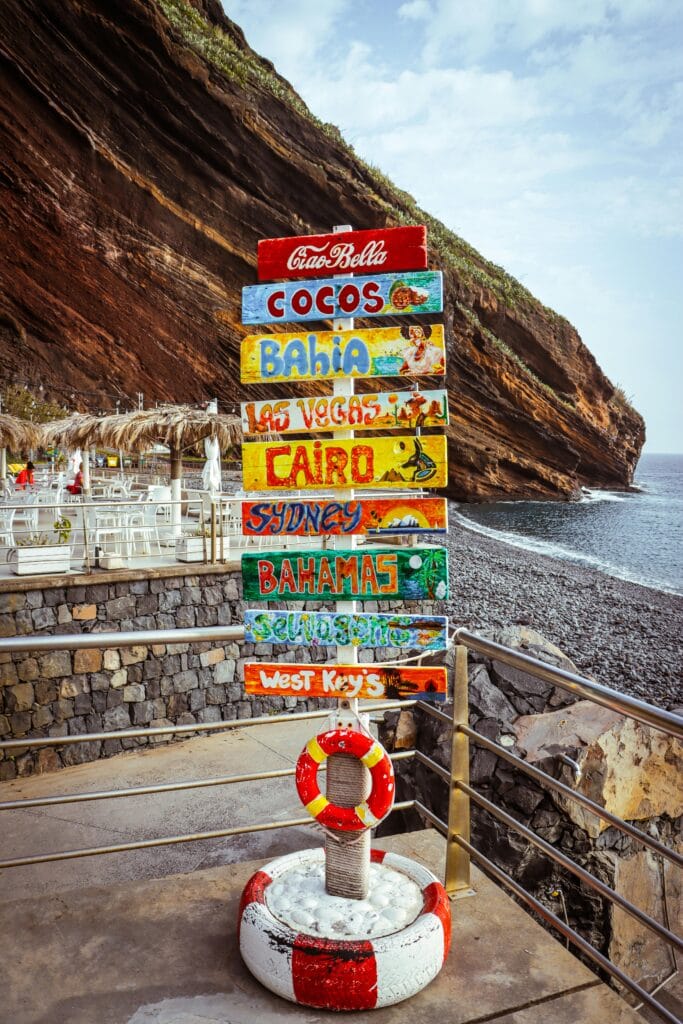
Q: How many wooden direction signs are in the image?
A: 9